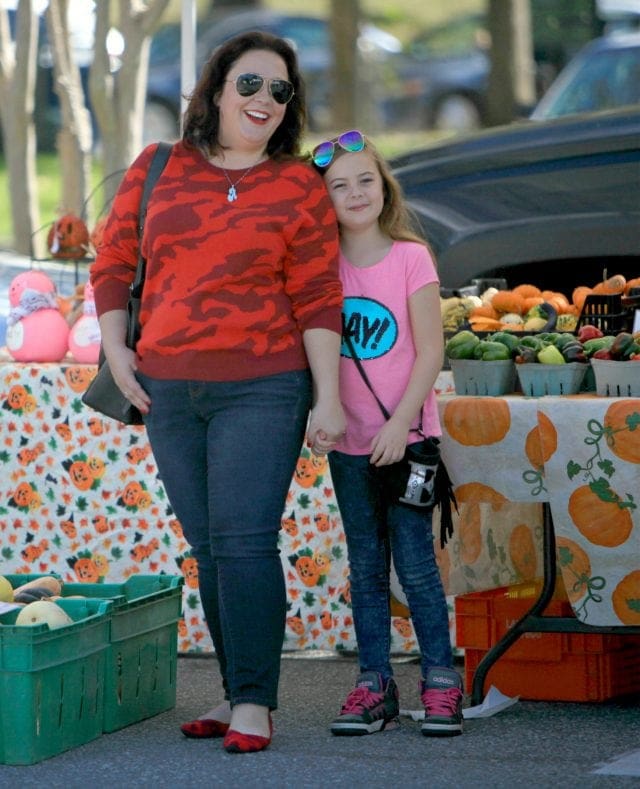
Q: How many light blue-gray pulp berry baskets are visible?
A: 3